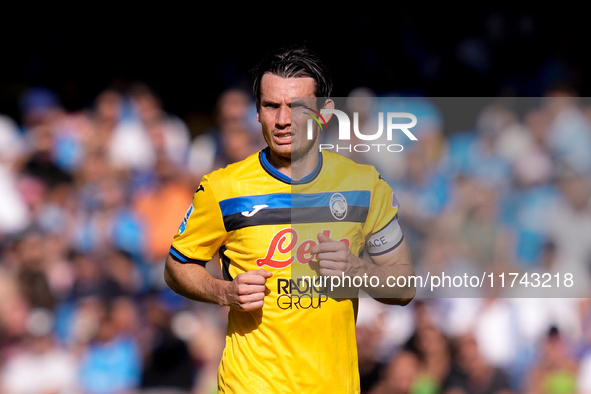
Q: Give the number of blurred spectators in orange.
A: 1